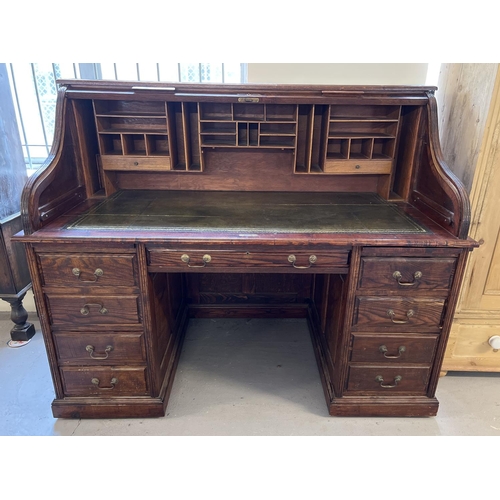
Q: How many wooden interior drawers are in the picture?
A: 2